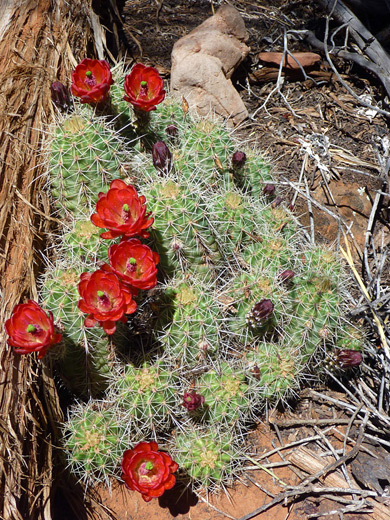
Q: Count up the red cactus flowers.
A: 7